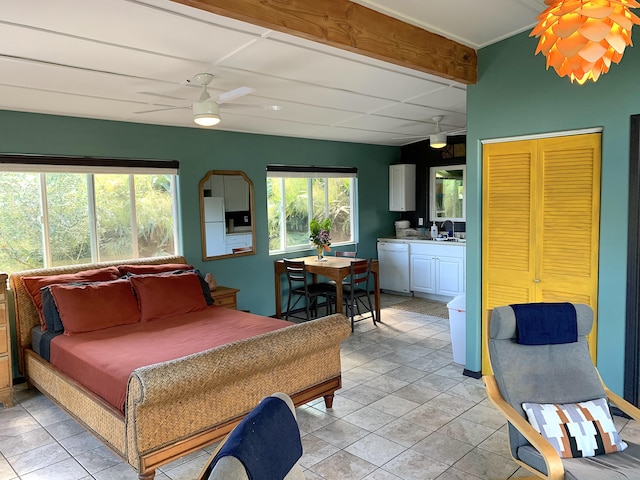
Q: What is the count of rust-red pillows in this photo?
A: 4